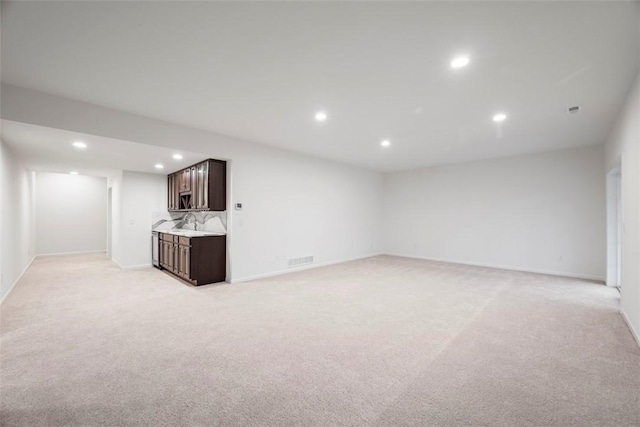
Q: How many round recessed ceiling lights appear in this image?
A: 8